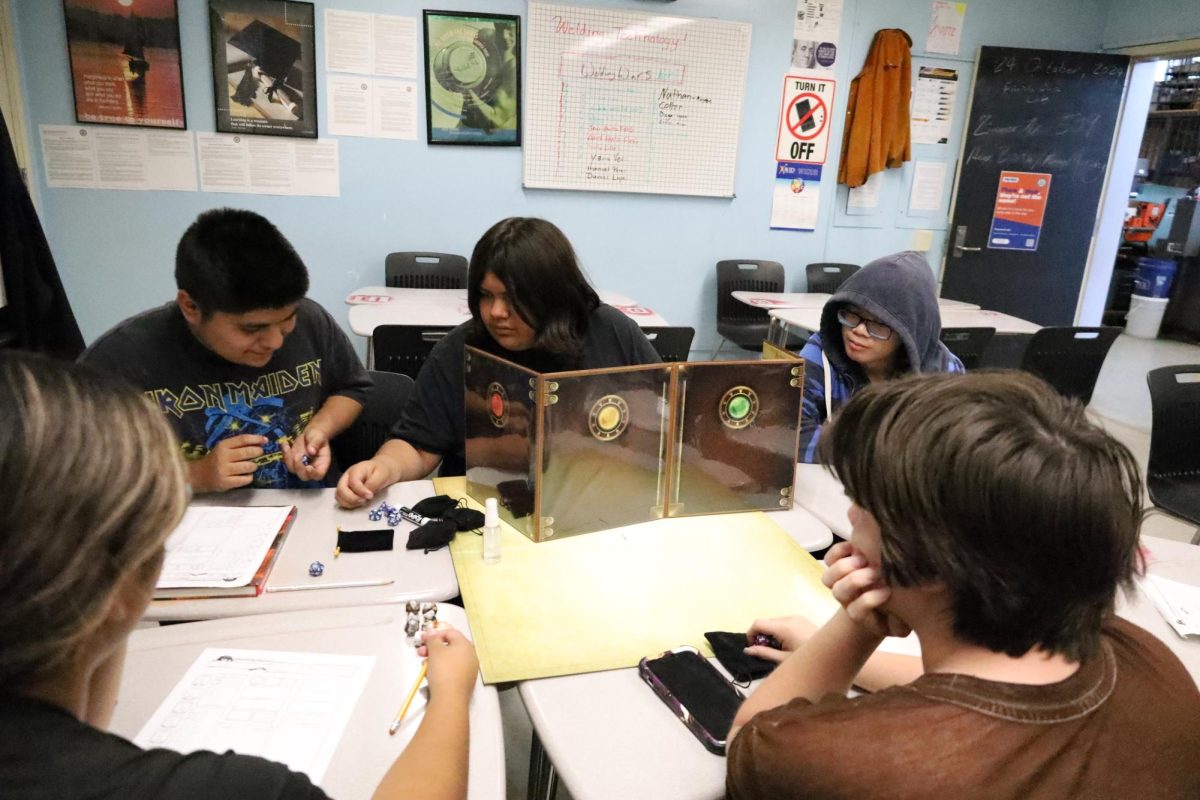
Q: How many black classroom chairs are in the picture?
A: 9